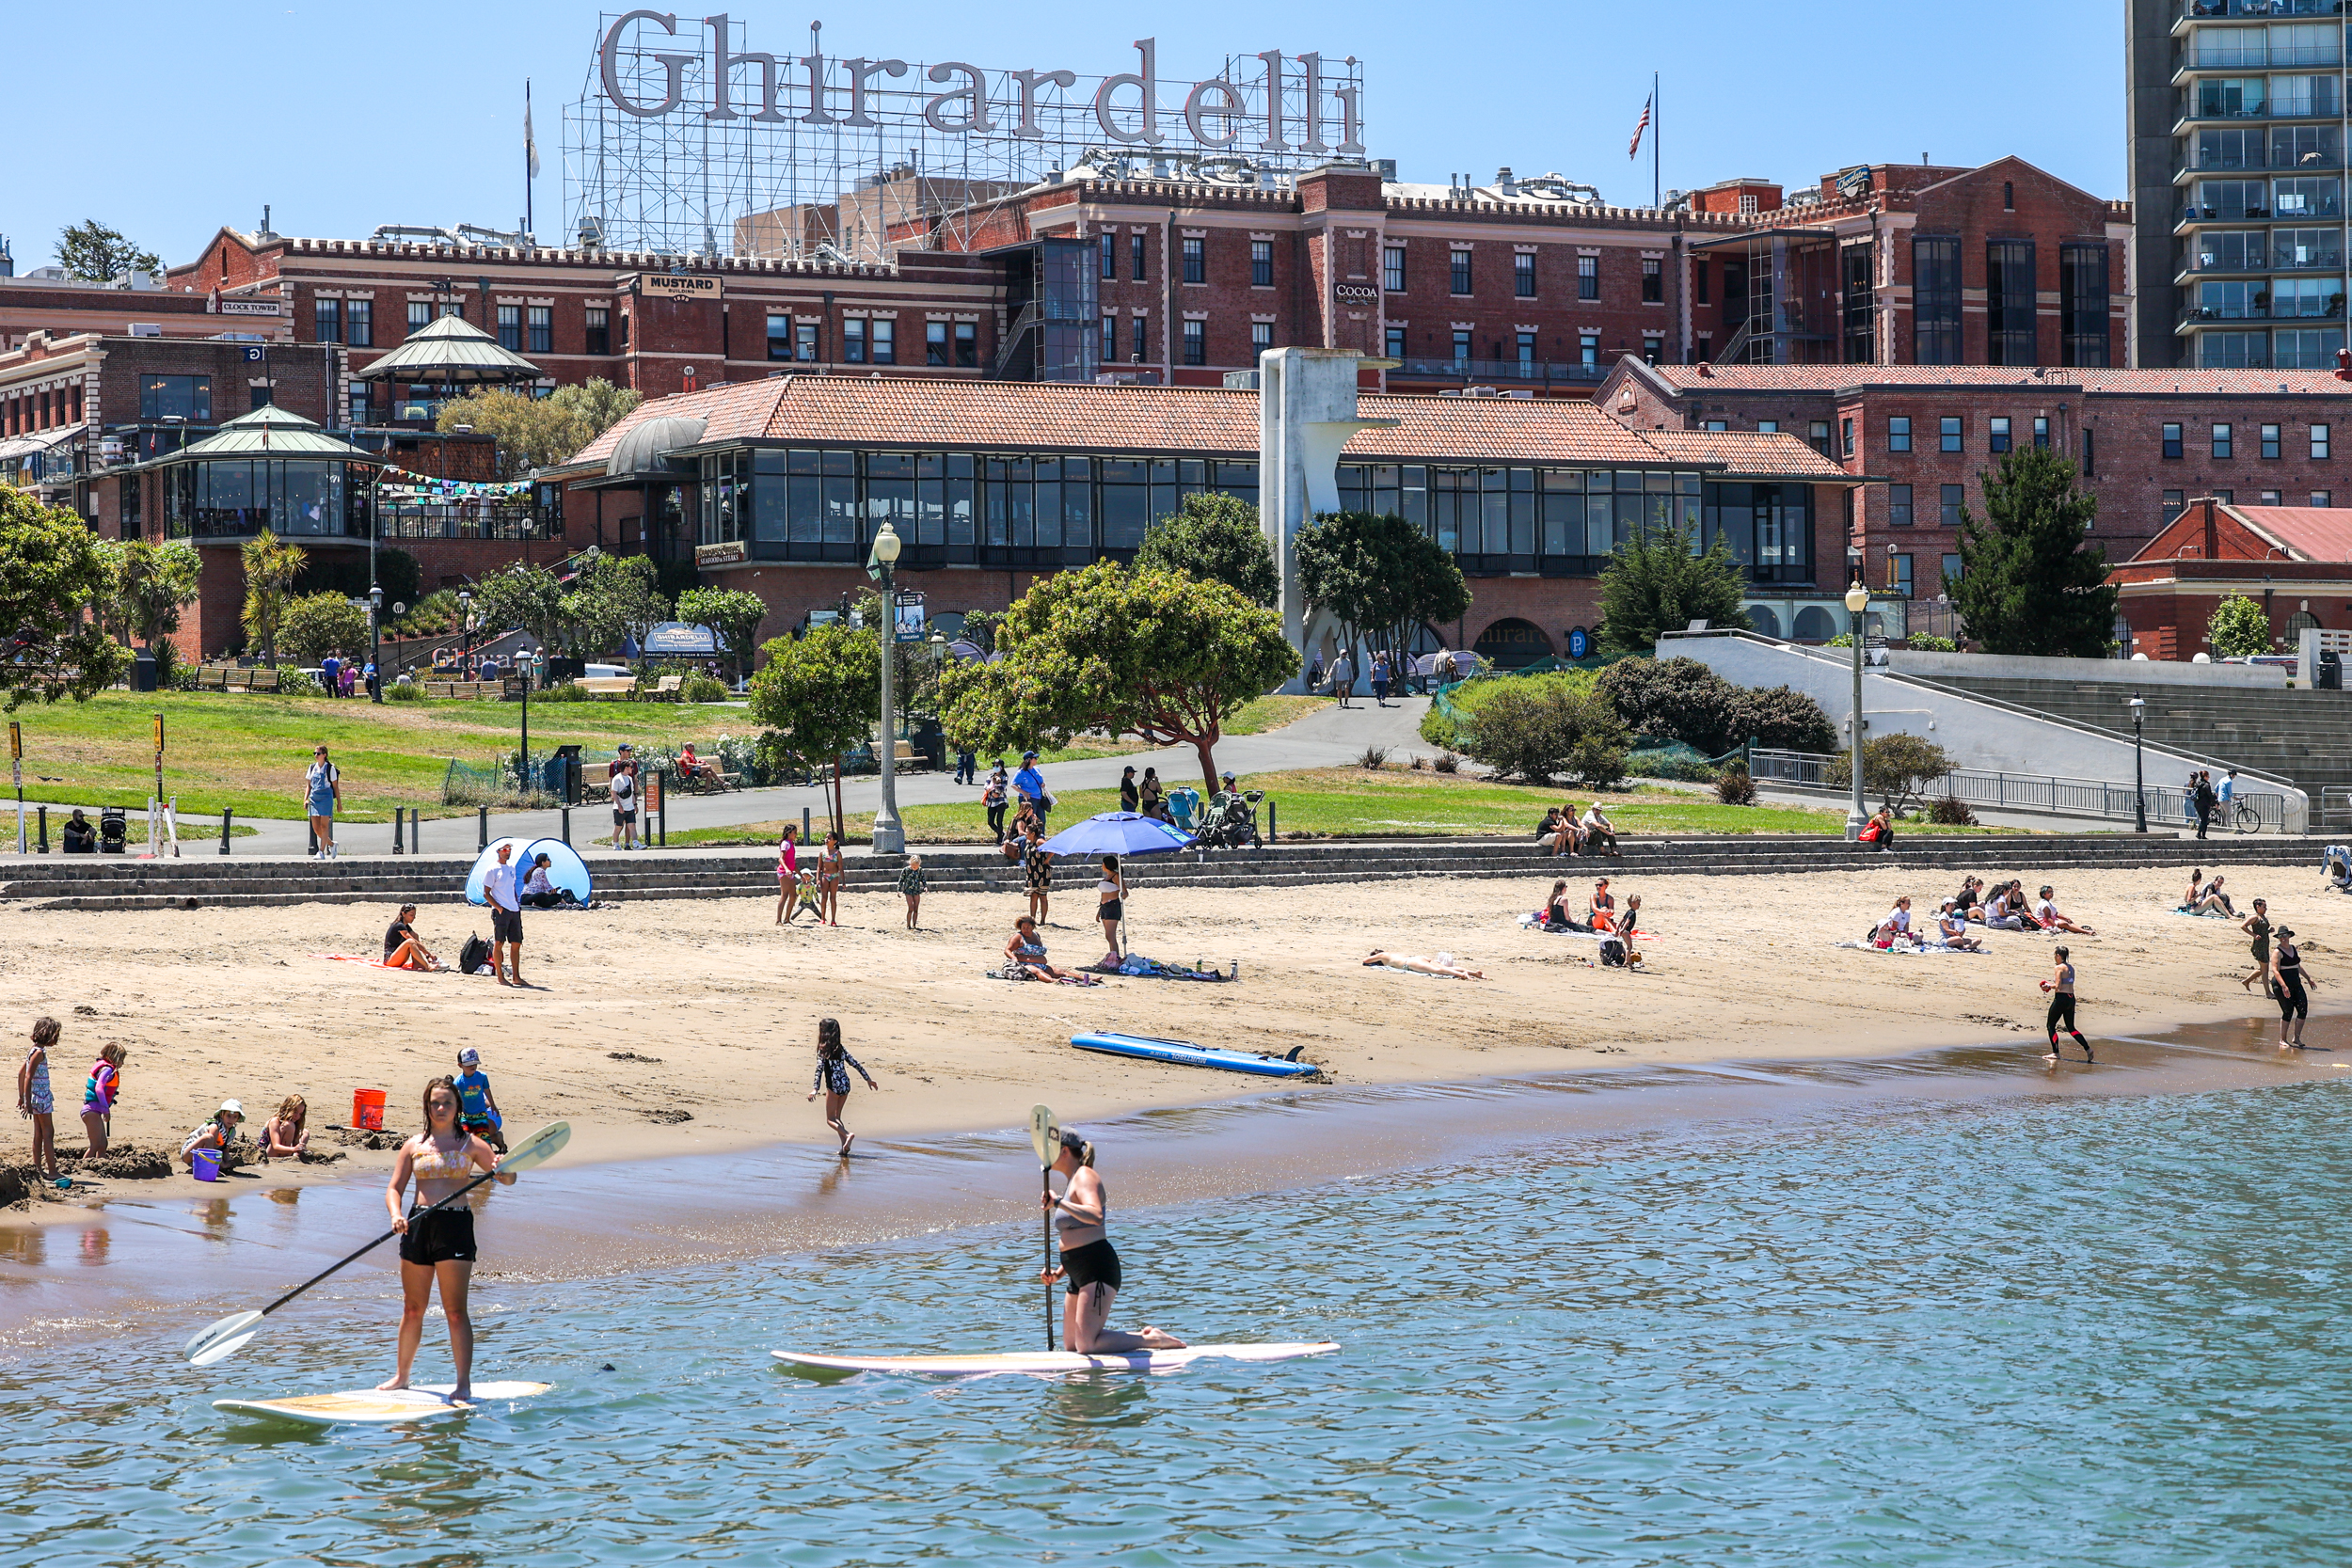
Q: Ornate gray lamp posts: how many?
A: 2